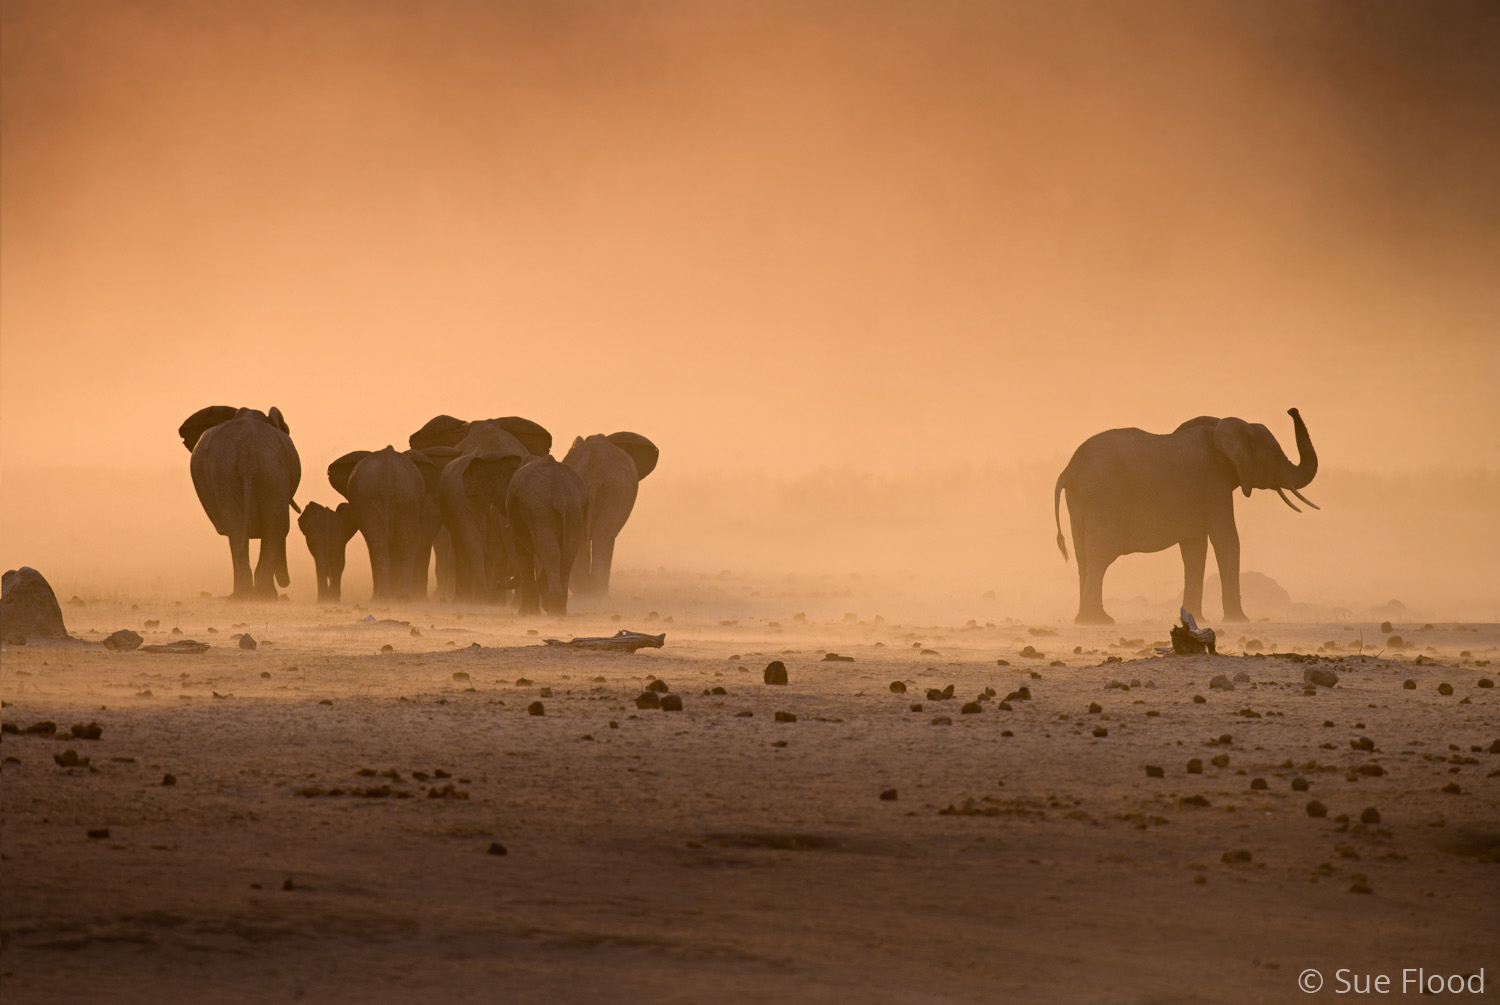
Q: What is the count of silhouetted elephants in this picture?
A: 8